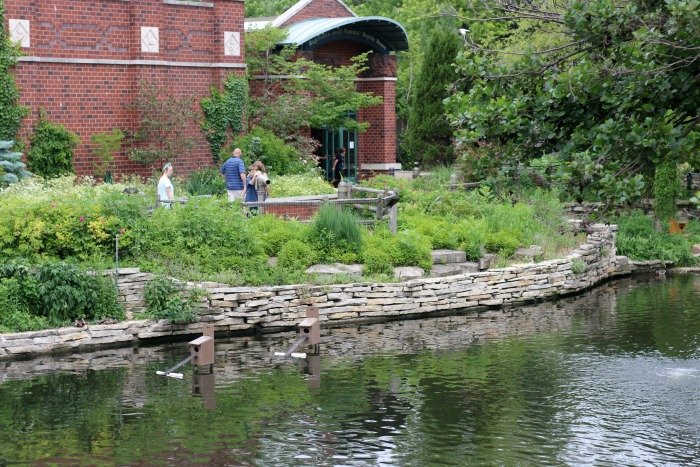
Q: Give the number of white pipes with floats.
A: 2